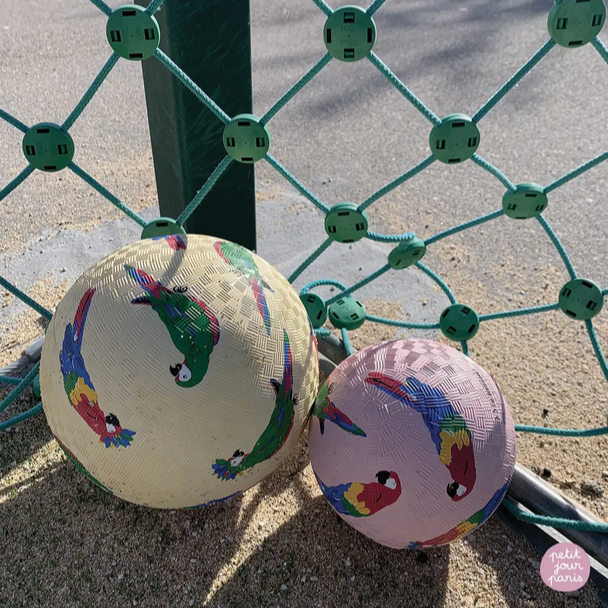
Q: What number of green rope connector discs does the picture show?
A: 14